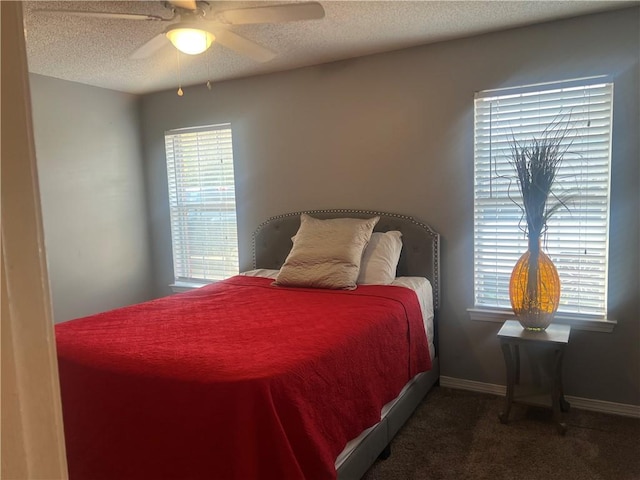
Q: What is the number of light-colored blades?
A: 5